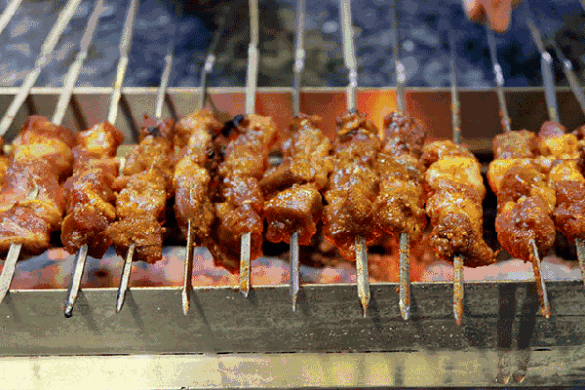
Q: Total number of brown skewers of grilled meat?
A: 11